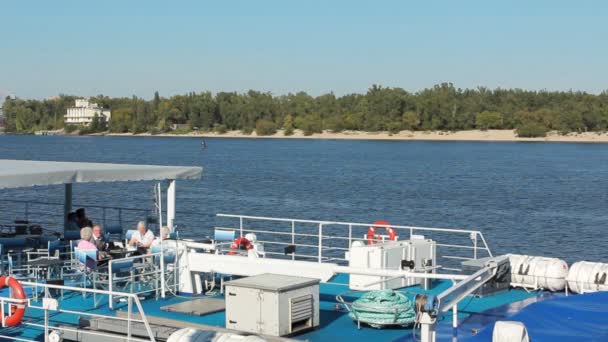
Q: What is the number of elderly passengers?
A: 4